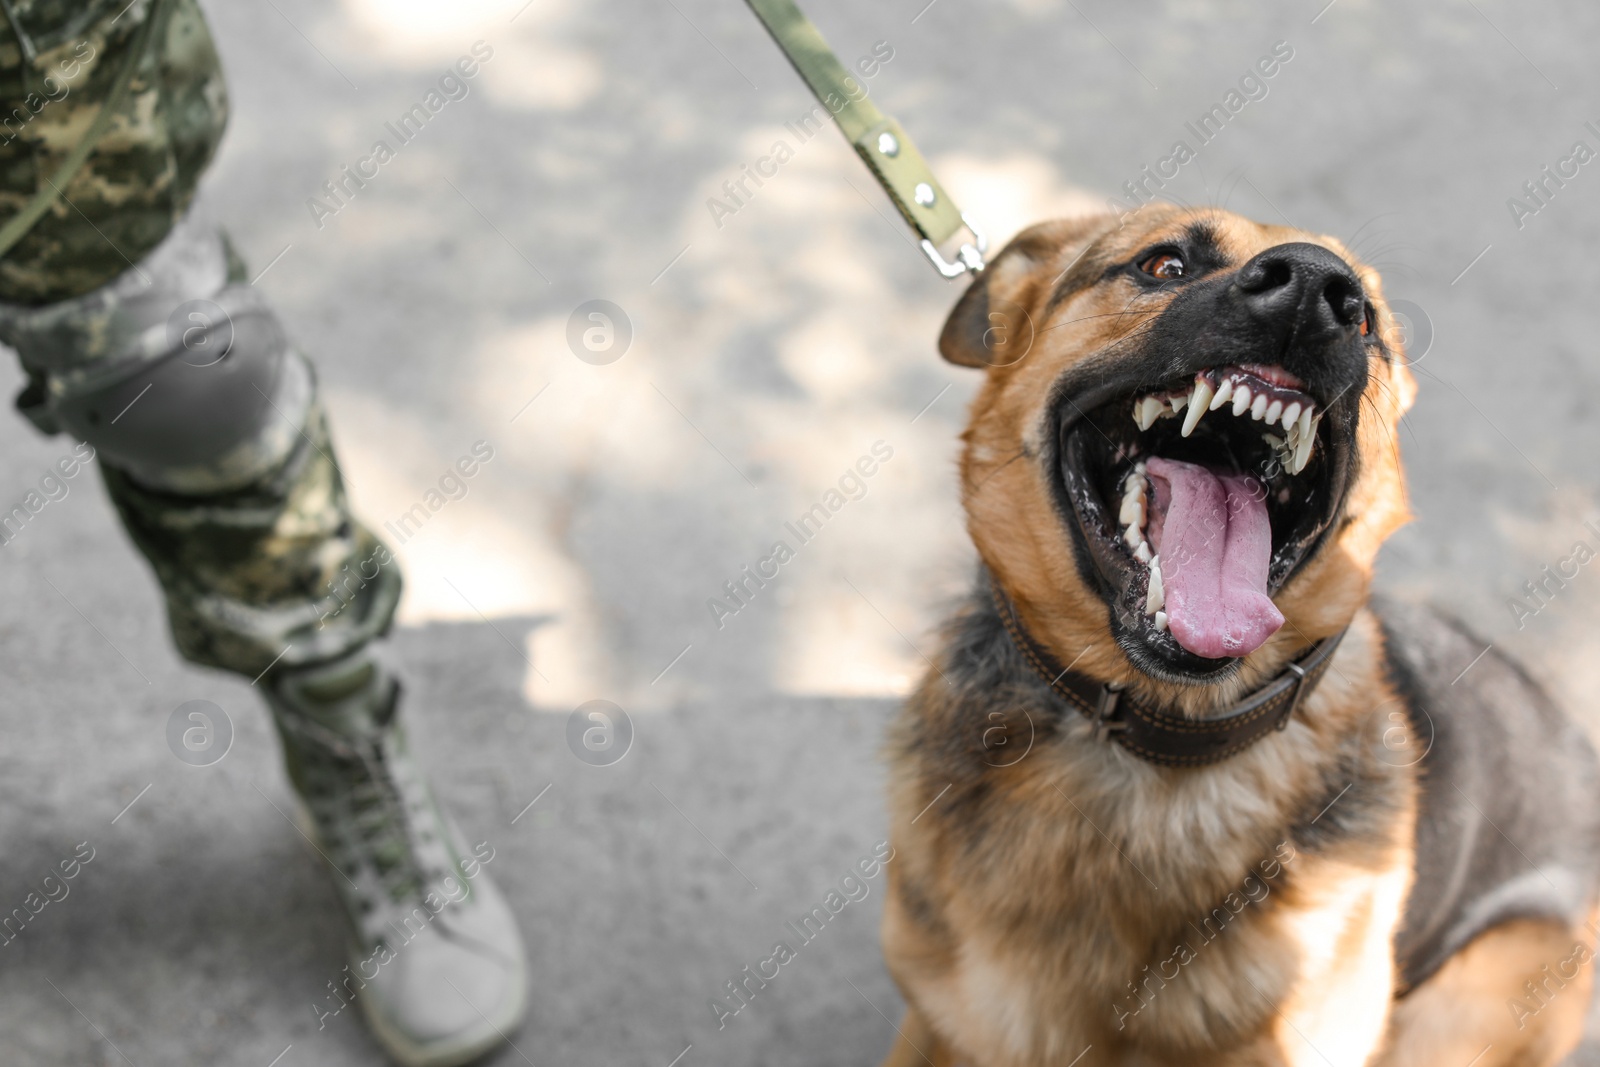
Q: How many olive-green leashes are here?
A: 1